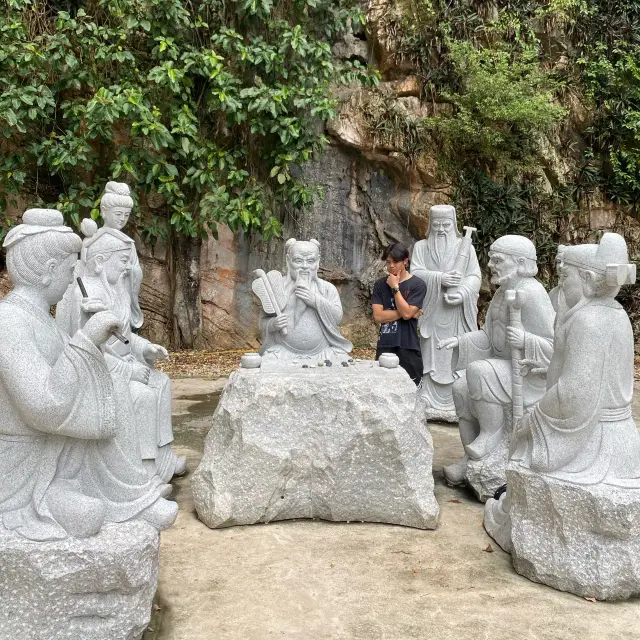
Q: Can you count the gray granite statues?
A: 8